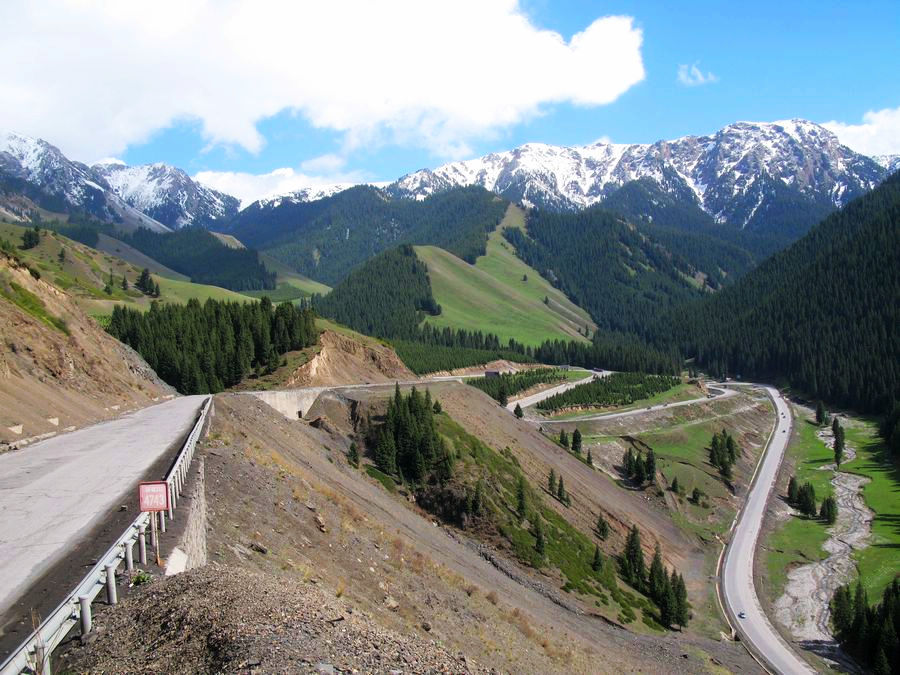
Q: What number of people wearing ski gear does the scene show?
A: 0